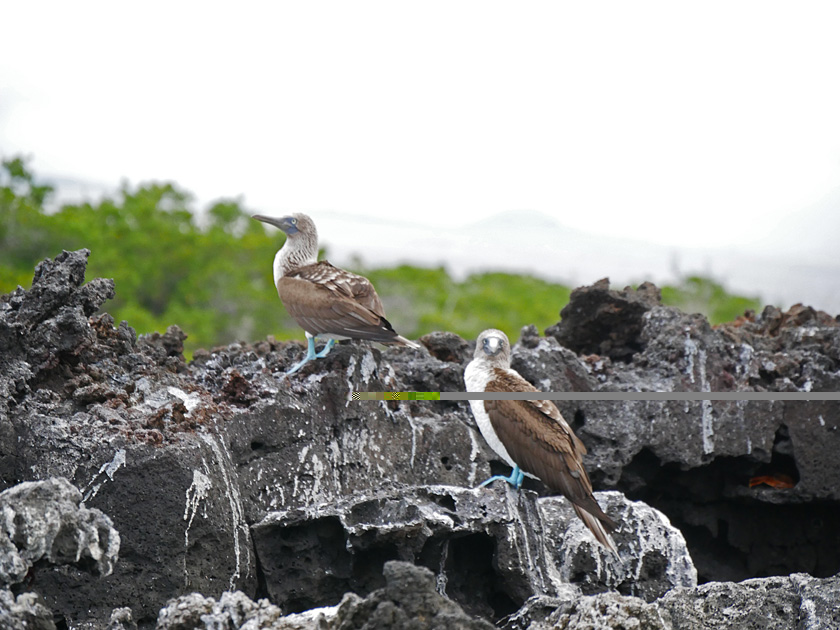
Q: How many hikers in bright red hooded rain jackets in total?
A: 0